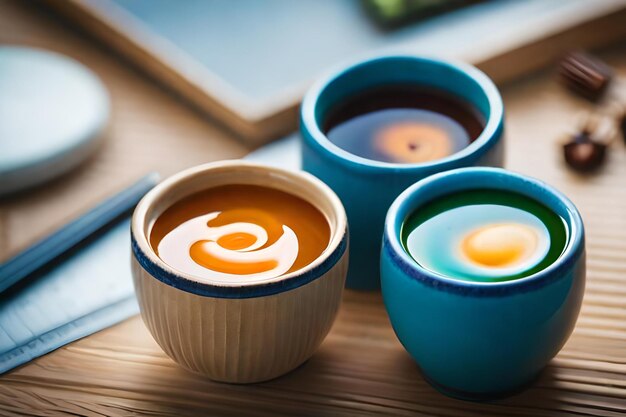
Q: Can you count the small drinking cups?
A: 3